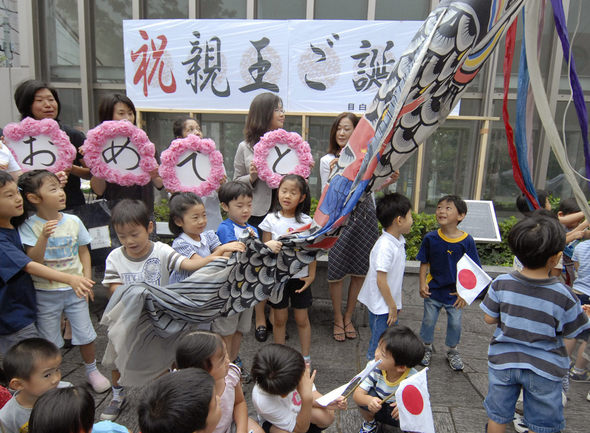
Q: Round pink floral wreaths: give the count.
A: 4